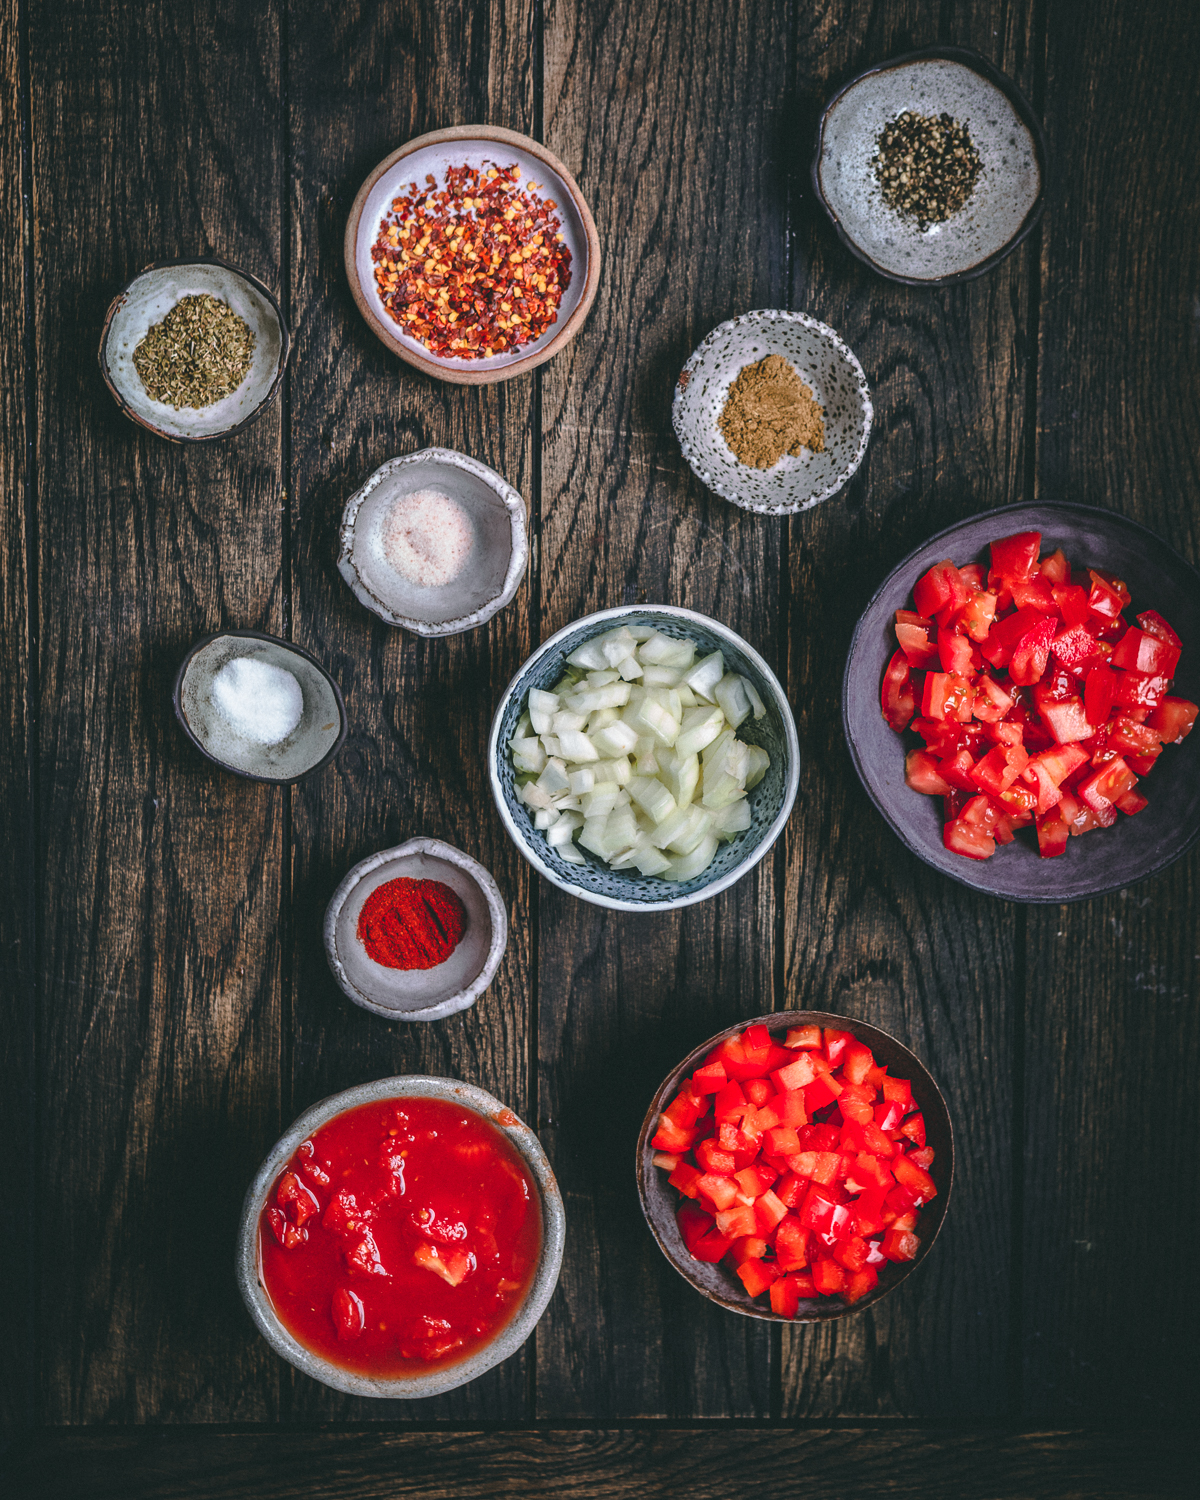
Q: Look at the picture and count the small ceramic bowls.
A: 7